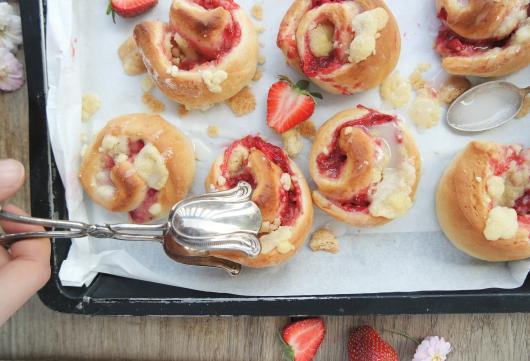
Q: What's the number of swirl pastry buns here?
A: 7